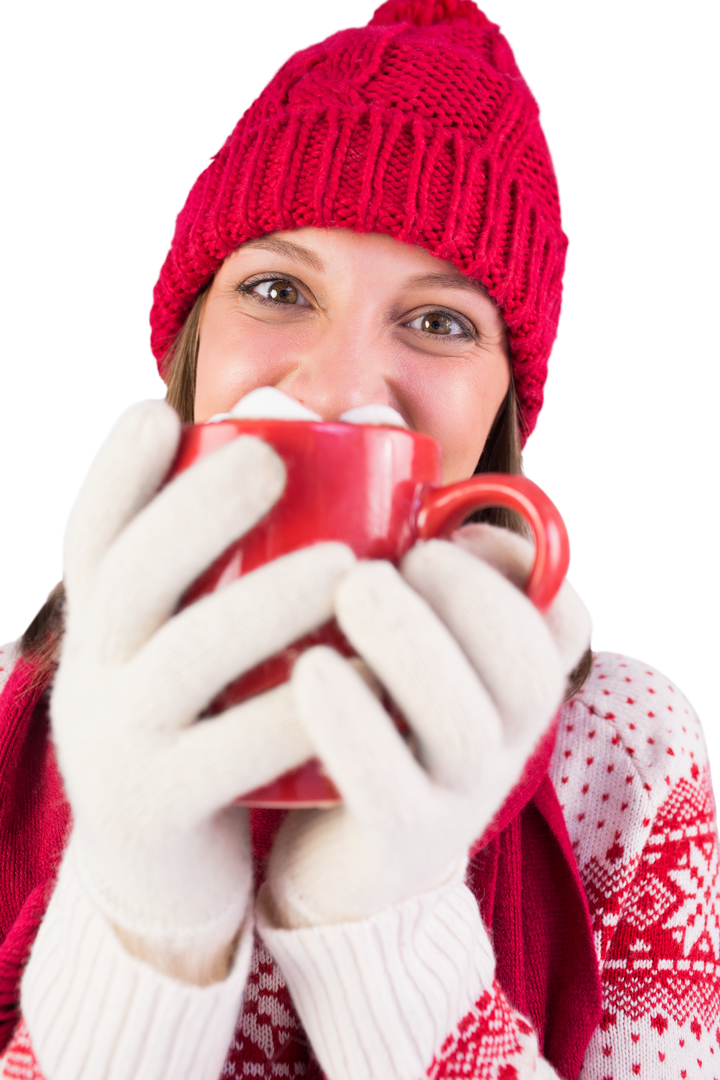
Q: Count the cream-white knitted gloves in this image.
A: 2